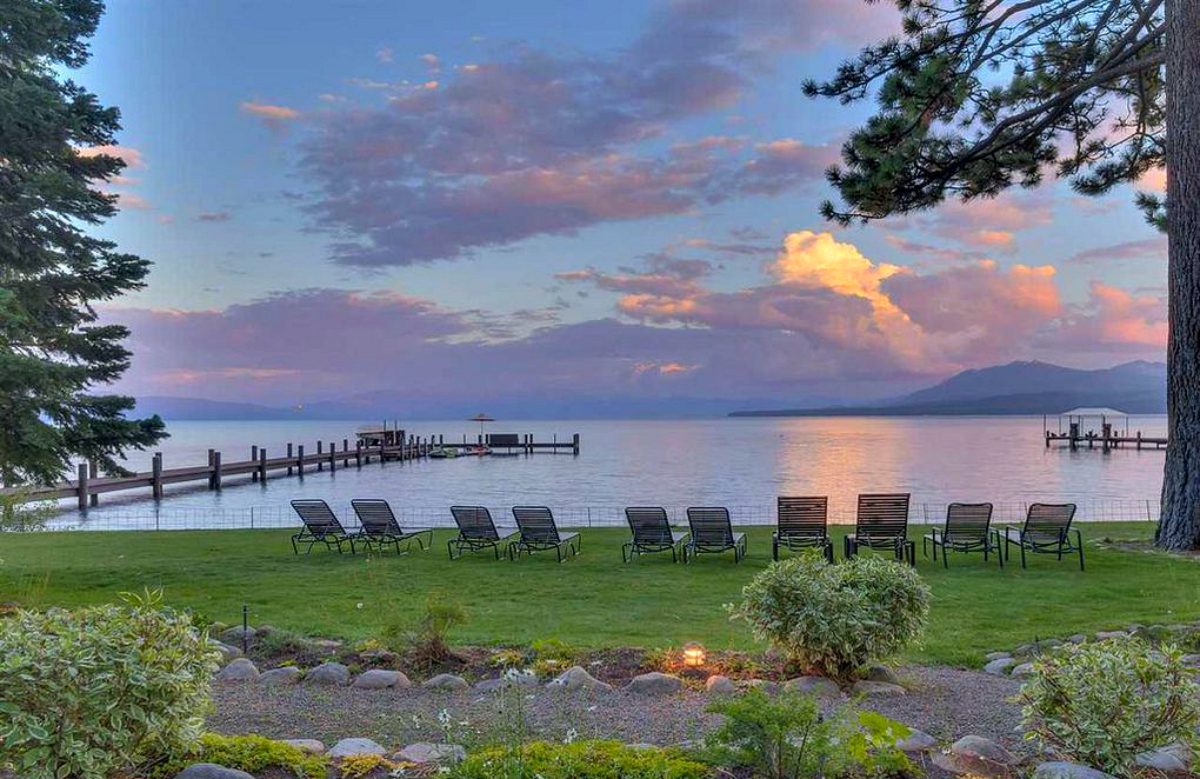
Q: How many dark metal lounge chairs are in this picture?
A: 10